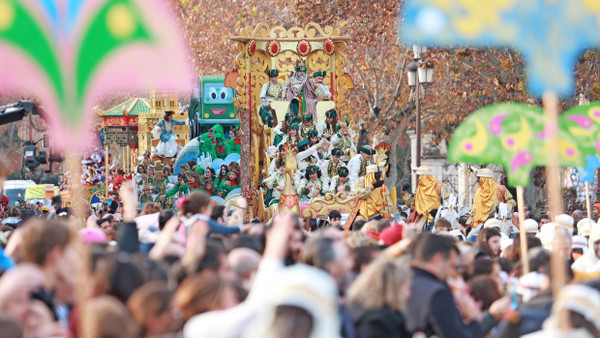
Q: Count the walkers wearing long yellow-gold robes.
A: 3